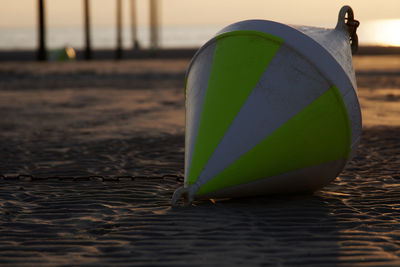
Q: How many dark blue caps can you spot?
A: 0